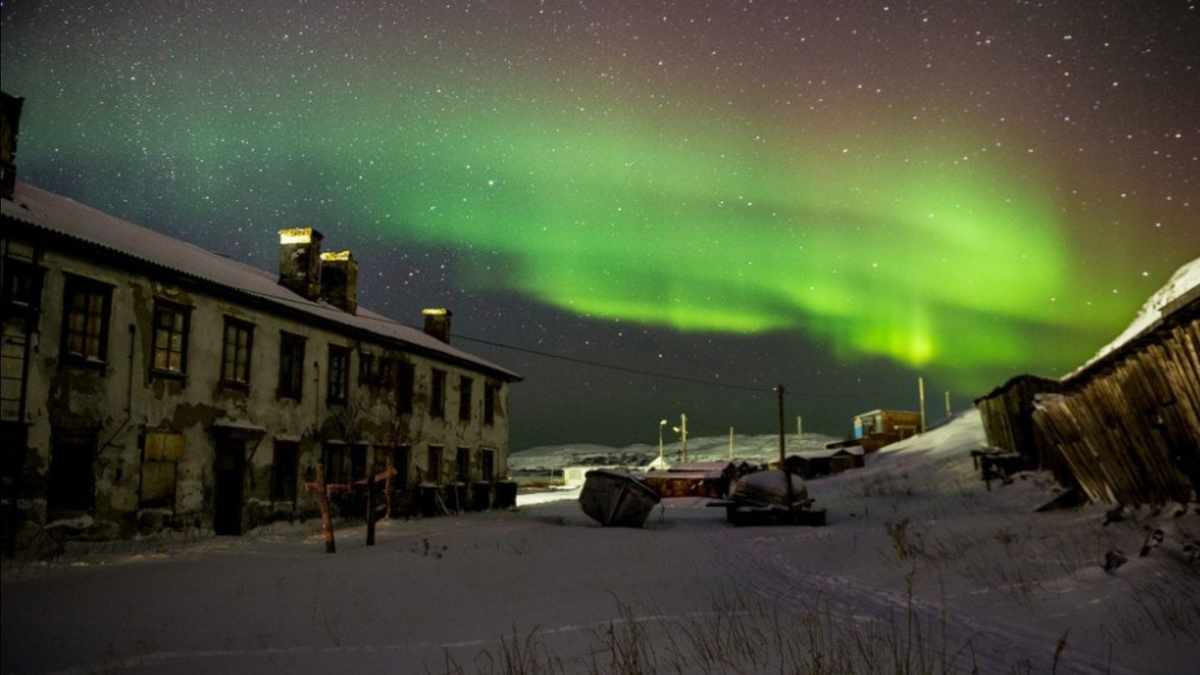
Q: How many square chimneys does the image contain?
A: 4